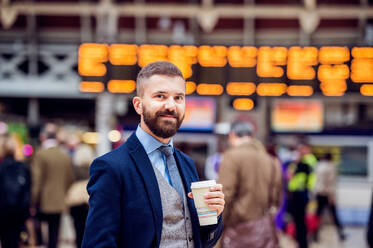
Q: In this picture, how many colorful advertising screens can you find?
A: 2